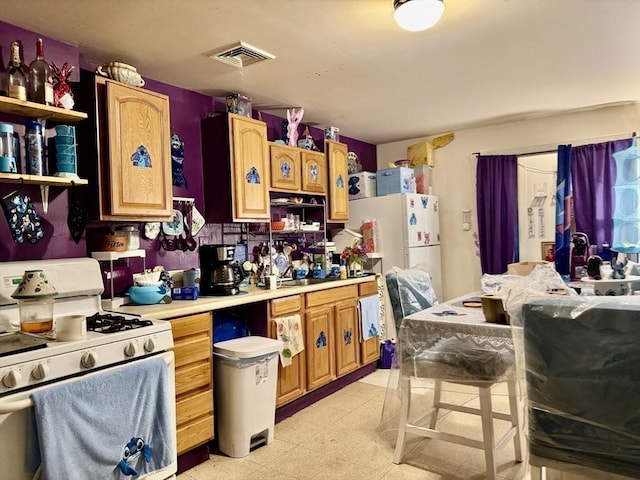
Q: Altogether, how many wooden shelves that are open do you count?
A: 2